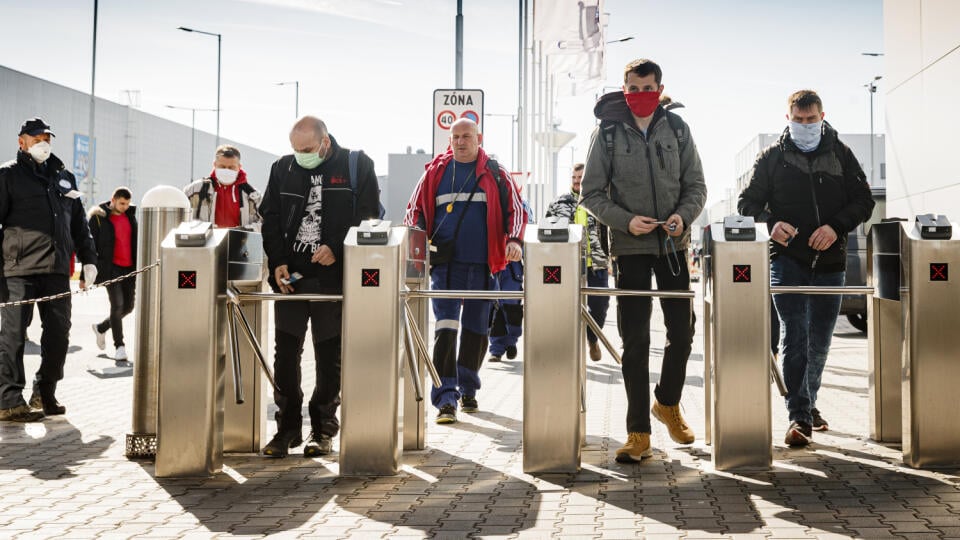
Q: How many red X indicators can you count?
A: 5